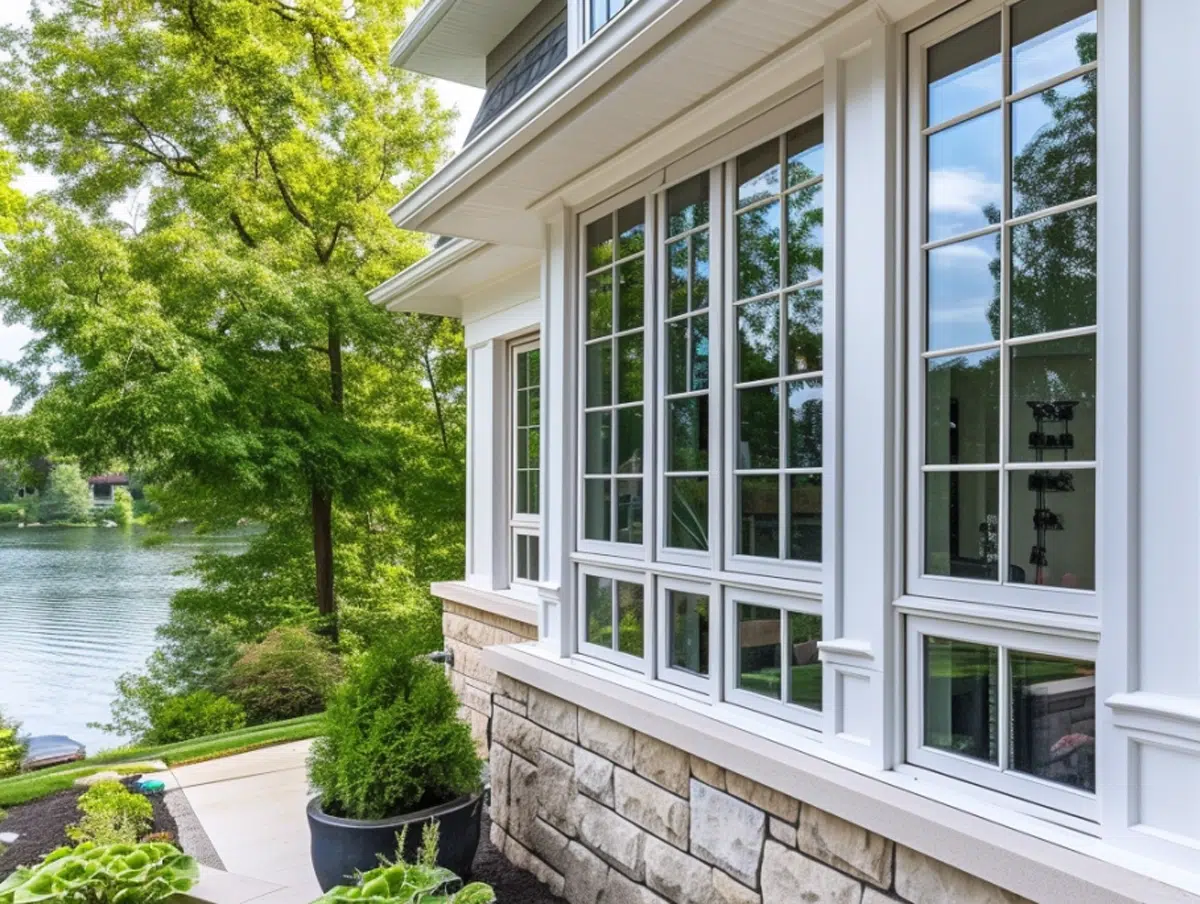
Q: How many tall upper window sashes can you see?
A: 5